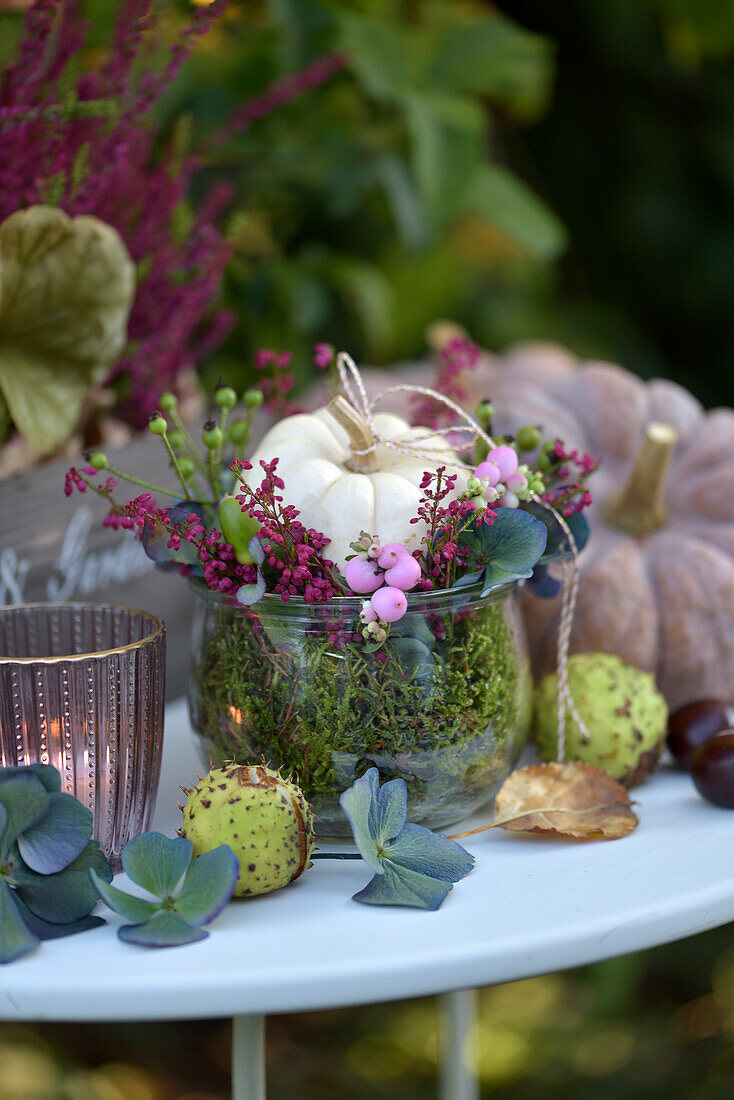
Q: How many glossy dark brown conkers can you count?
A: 2